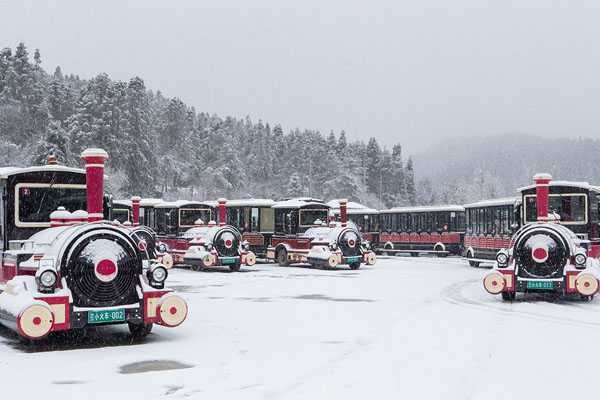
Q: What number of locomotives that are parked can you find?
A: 5